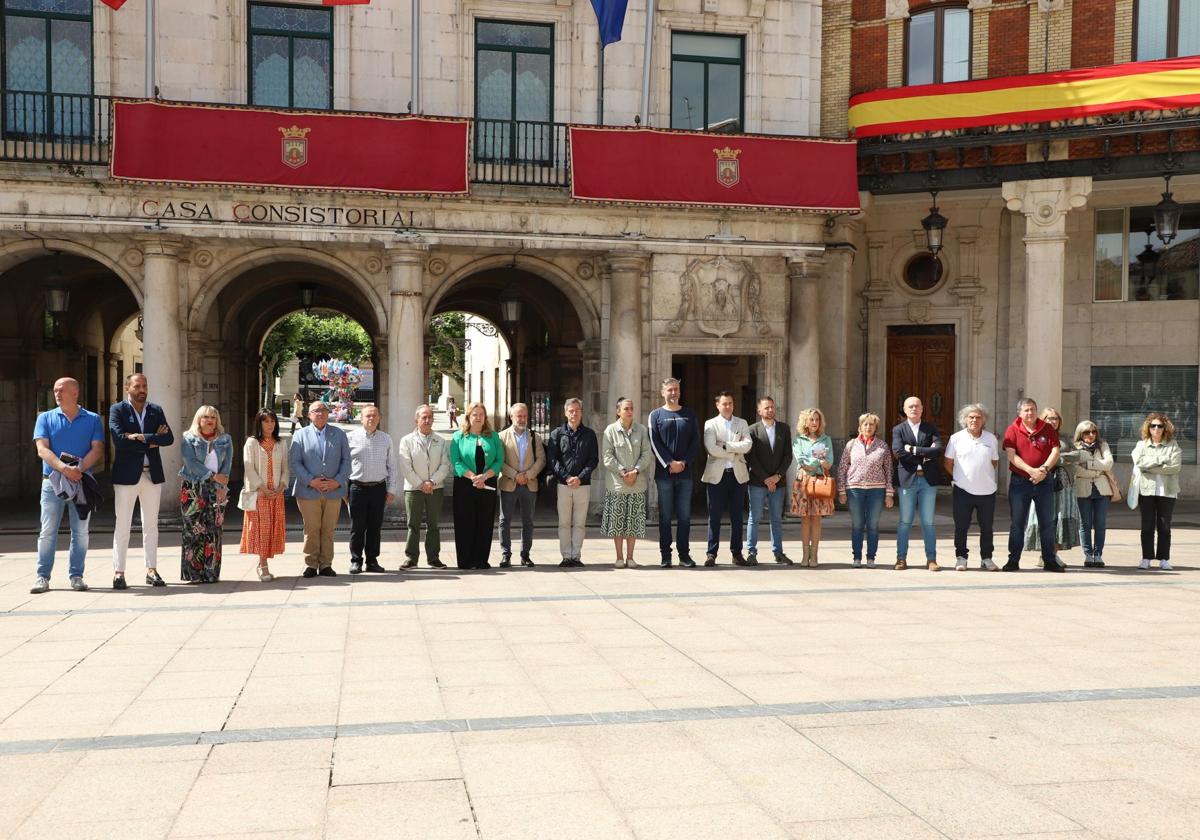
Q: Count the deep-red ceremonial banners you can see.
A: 2